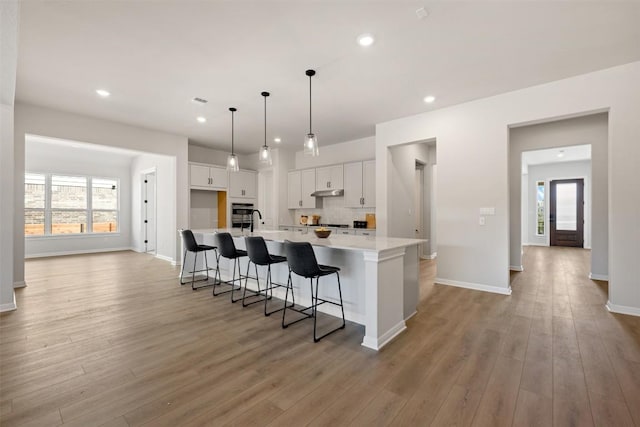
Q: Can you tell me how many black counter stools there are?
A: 4